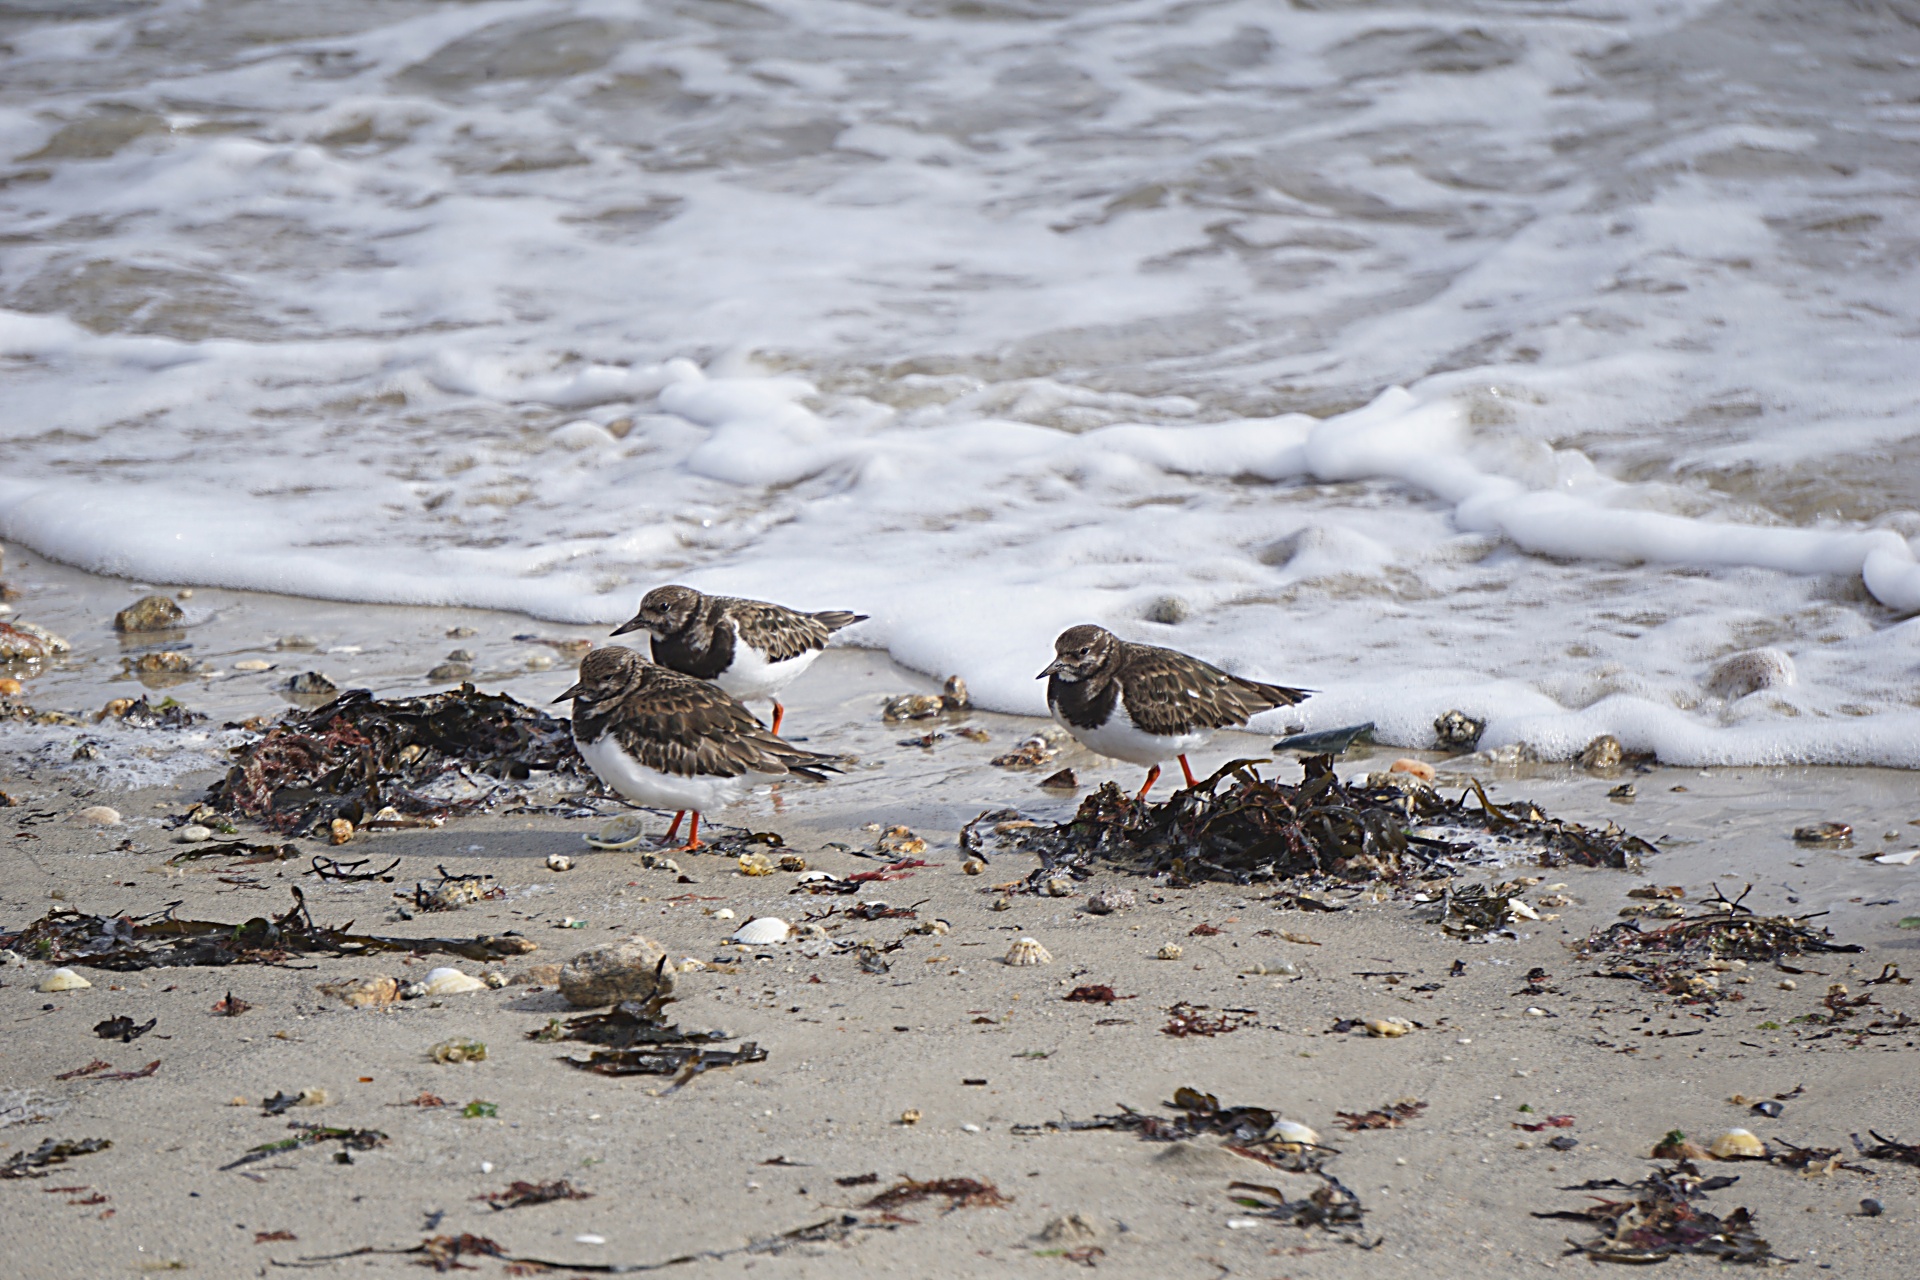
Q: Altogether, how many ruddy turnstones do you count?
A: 3